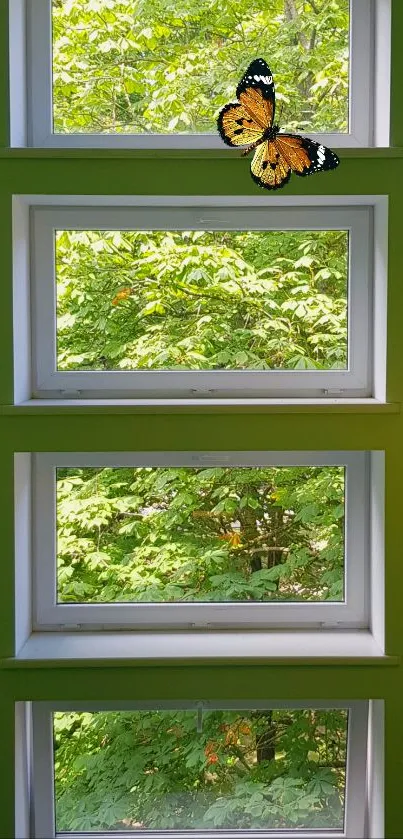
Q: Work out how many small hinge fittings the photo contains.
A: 6